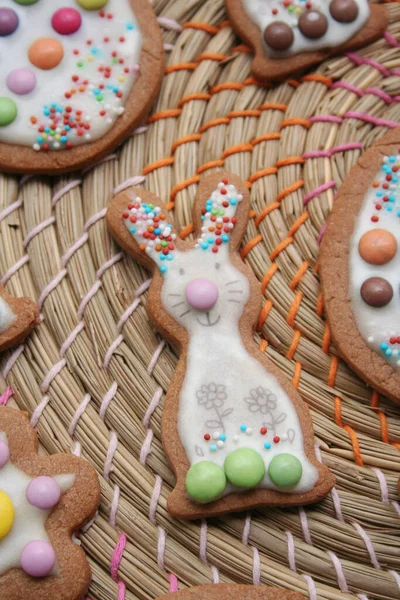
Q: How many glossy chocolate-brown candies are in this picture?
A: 4